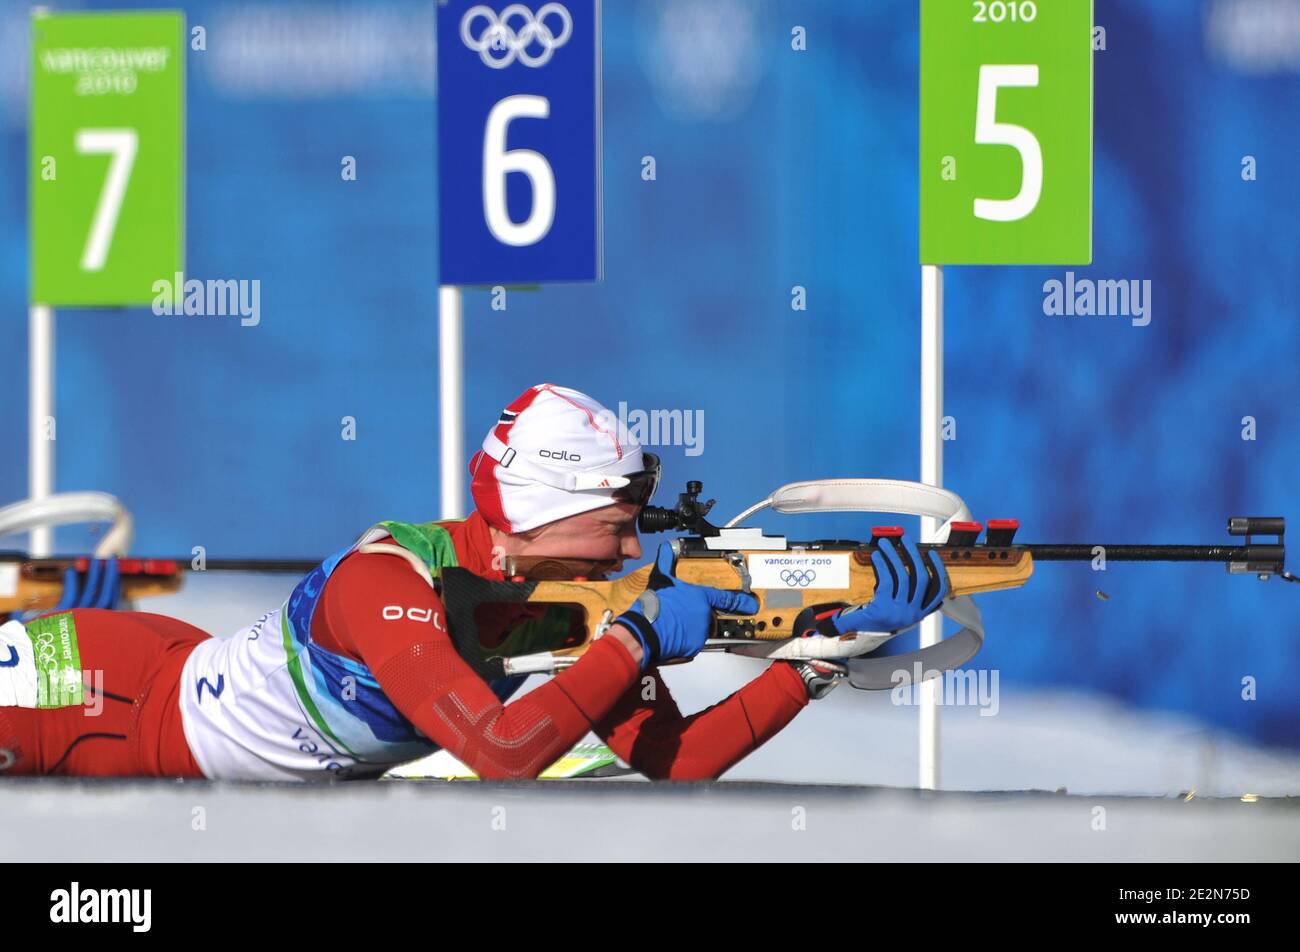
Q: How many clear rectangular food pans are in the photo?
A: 0